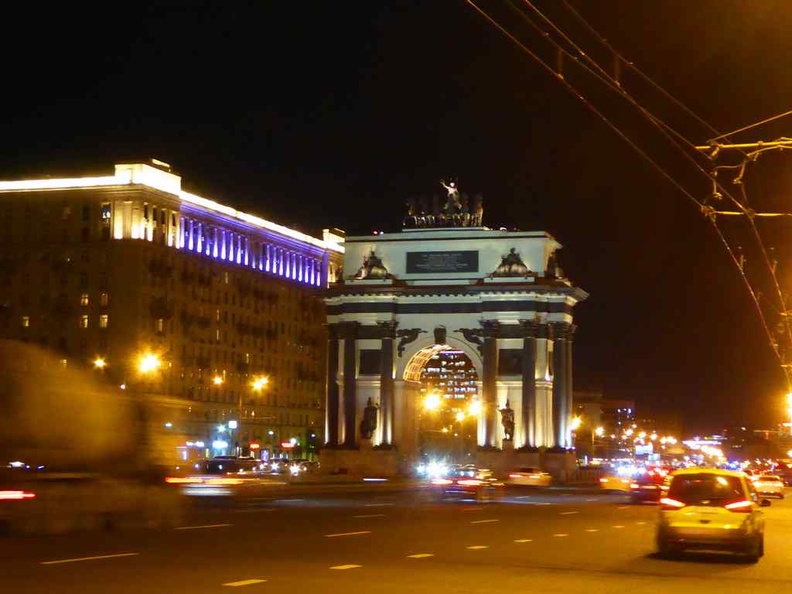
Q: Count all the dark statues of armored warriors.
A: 2